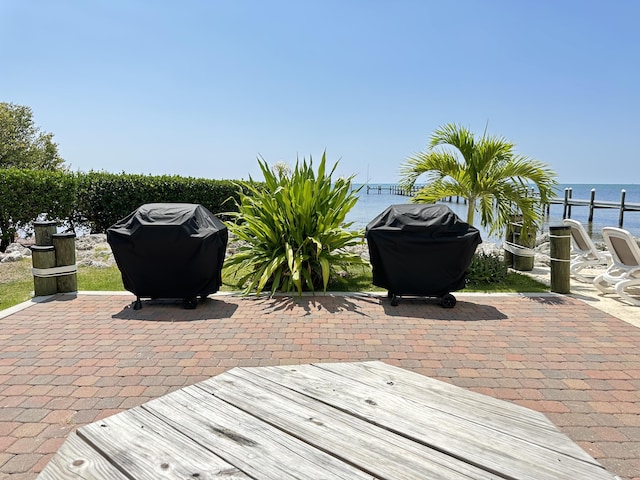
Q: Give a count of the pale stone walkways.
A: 1